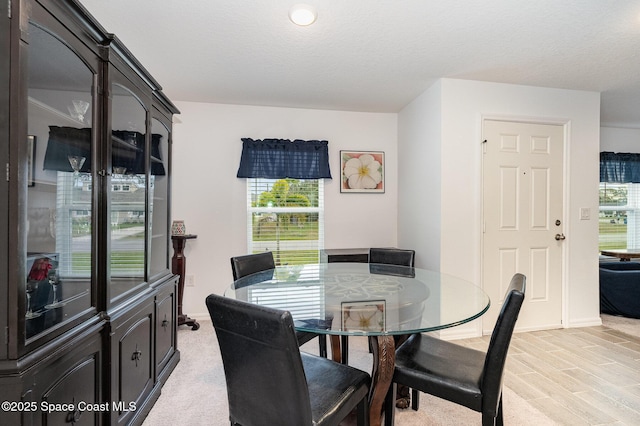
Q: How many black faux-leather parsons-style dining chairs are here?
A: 4